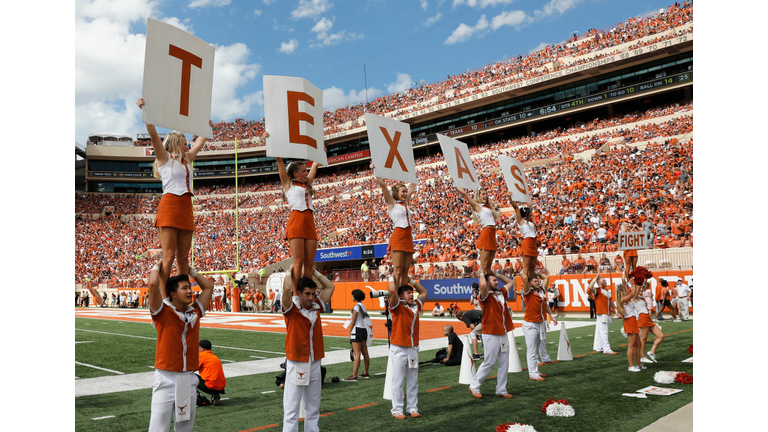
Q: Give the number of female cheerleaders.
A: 8